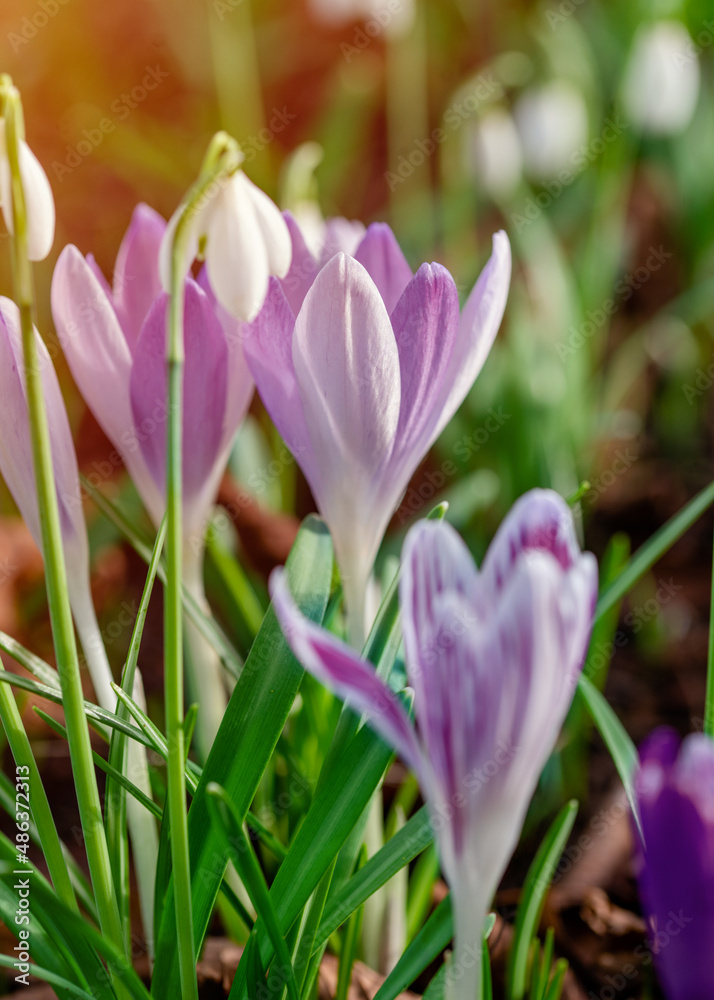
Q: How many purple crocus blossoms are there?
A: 5